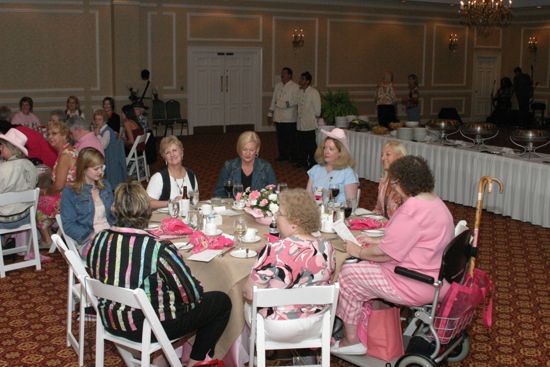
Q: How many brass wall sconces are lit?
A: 3